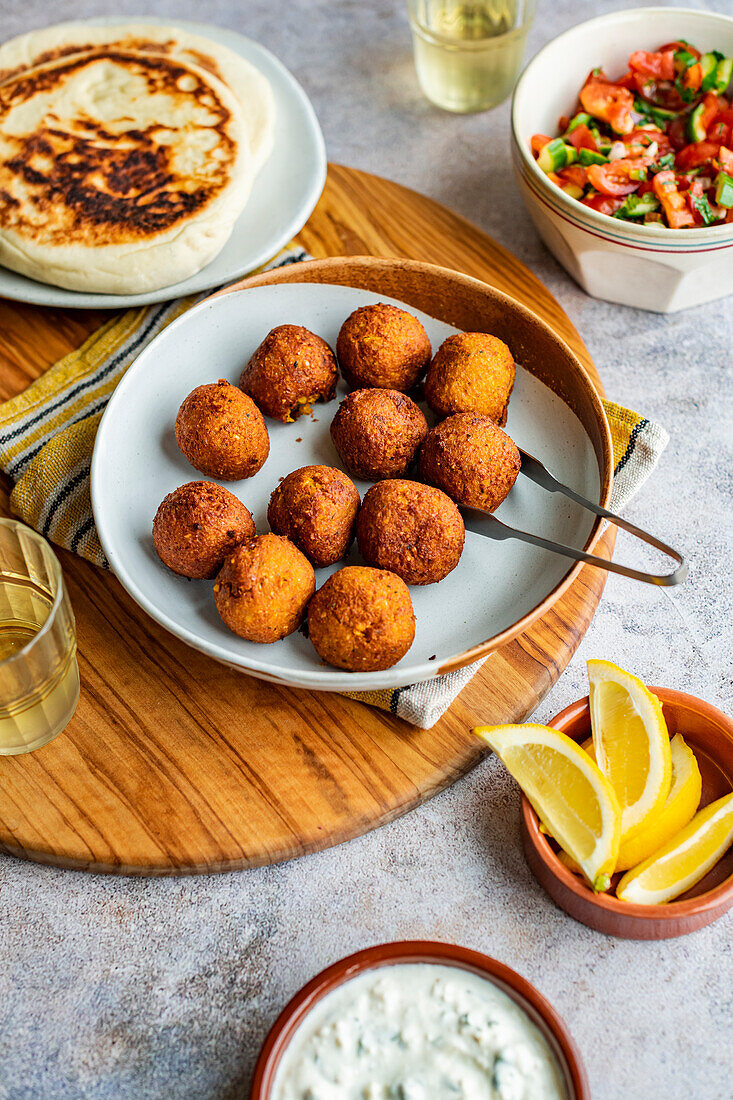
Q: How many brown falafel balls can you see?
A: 11